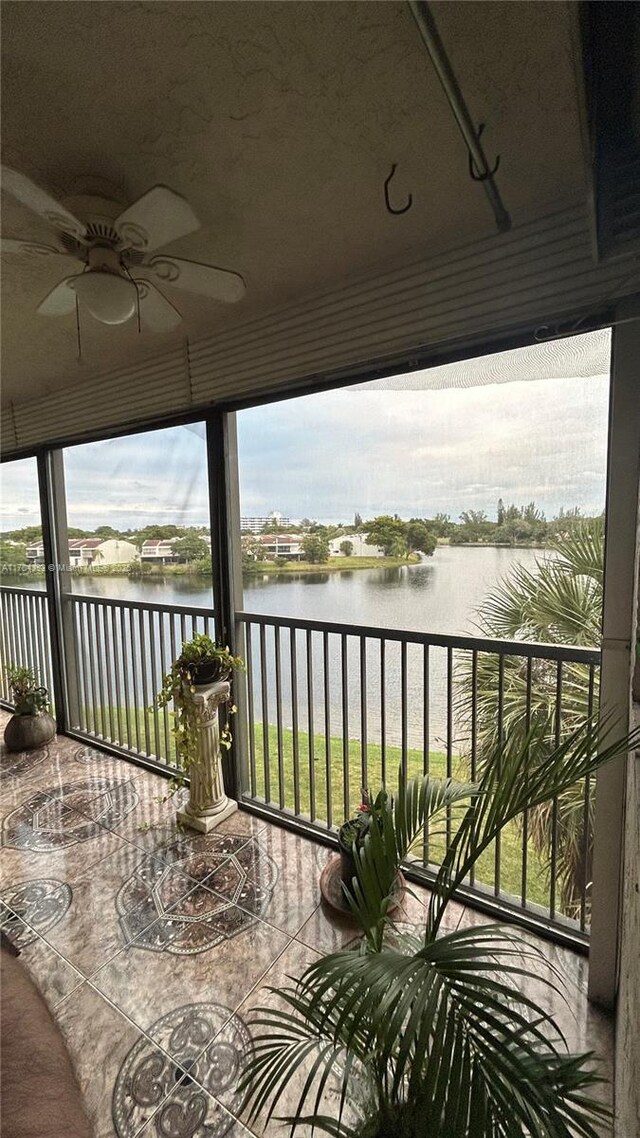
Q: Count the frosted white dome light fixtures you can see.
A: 1